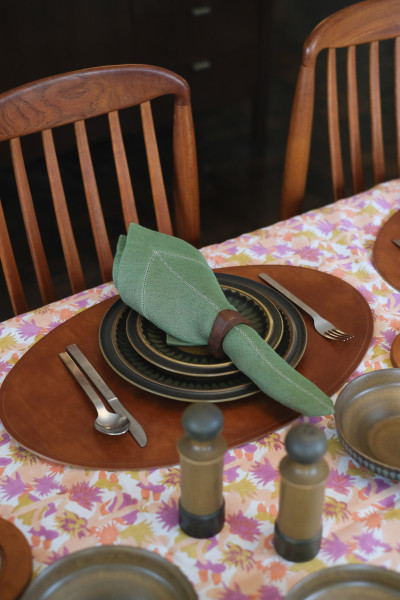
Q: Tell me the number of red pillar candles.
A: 0